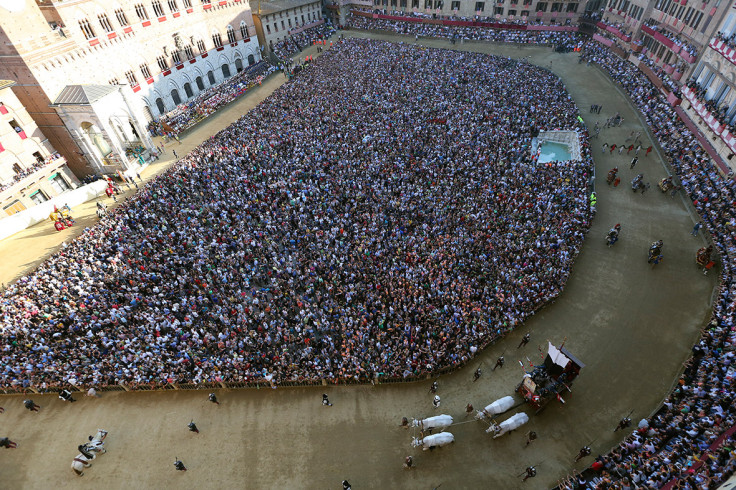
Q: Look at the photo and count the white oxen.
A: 4